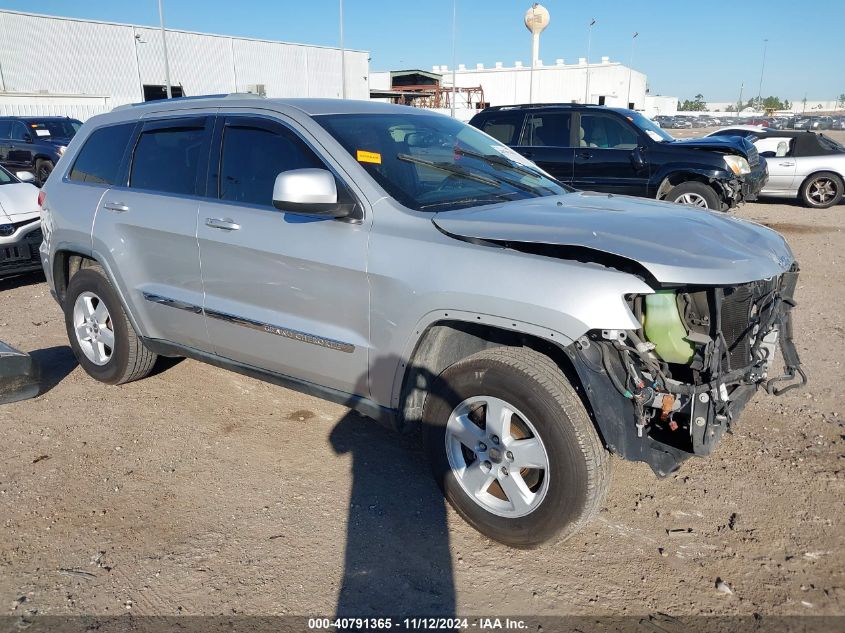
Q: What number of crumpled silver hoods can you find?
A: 1